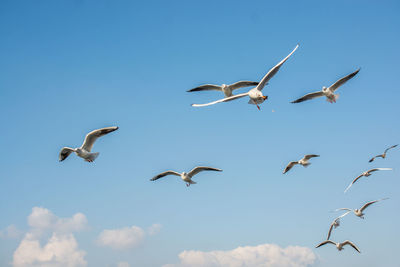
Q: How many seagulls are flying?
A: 11